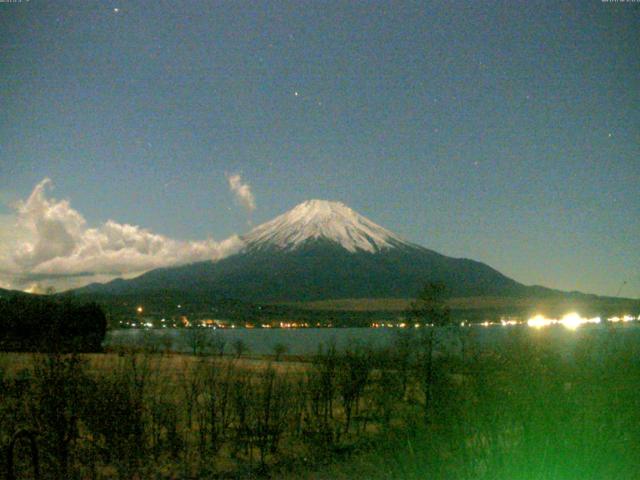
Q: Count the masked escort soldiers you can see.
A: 0